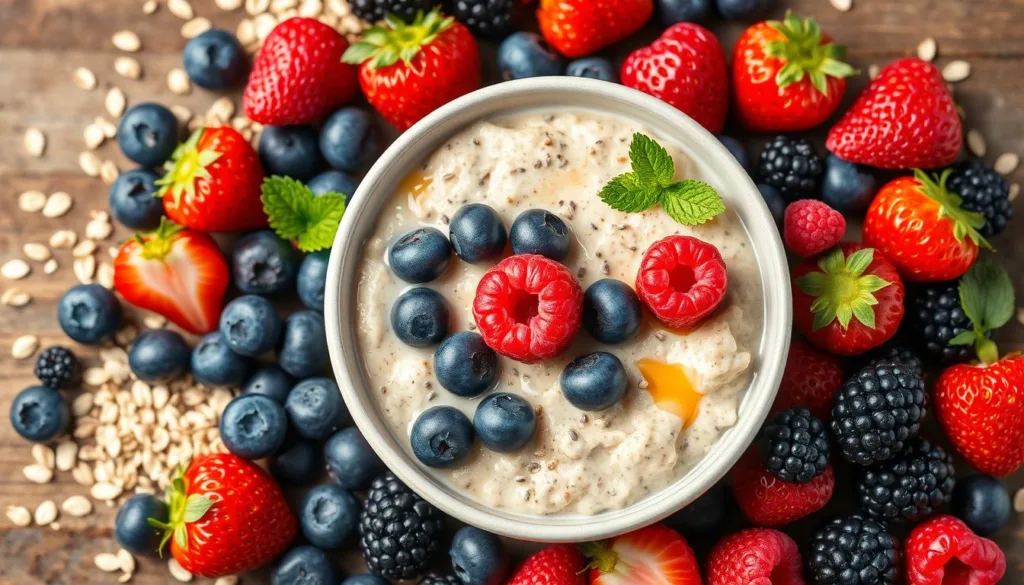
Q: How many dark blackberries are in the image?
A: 13